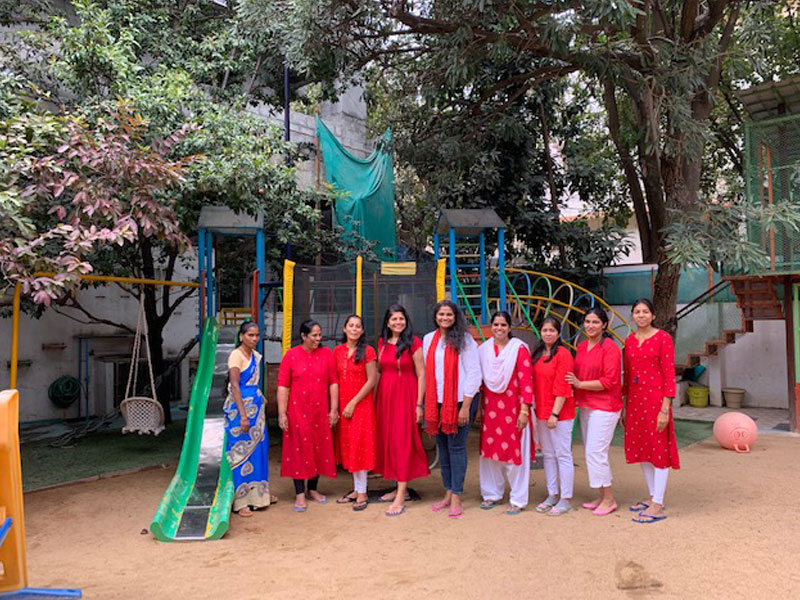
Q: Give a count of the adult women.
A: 9